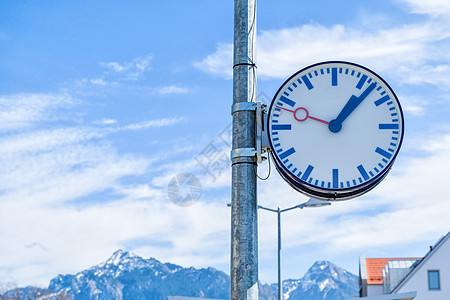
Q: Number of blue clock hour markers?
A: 12